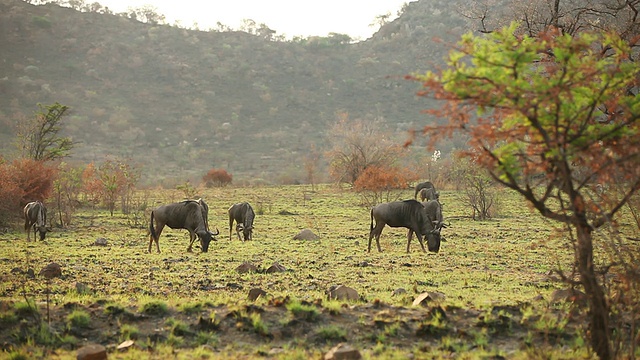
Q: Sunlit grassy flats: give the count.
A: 1